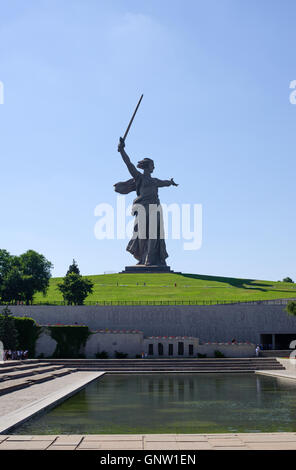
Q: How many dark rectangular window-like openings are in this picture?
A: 5